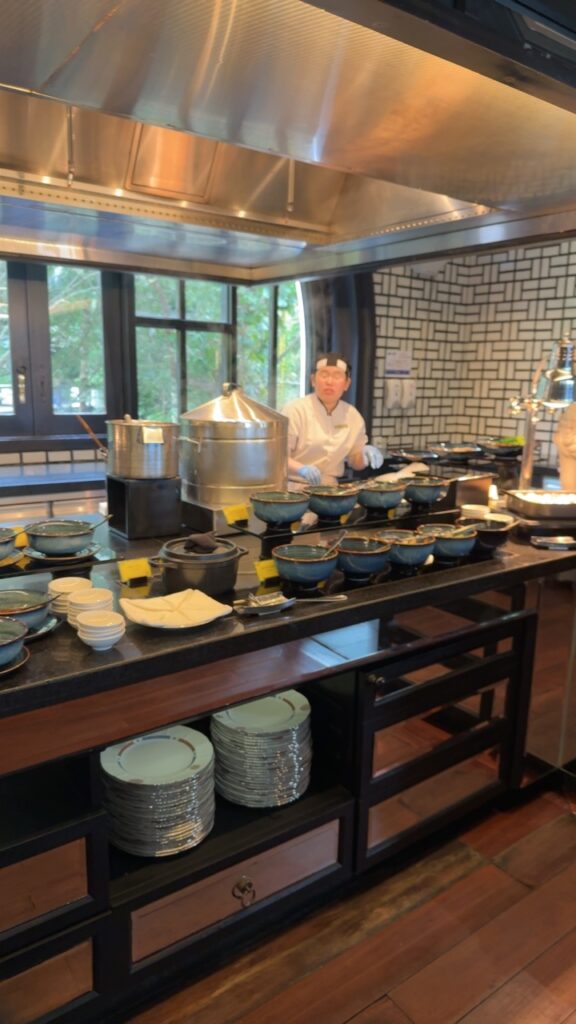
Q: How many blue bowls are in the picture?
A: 12